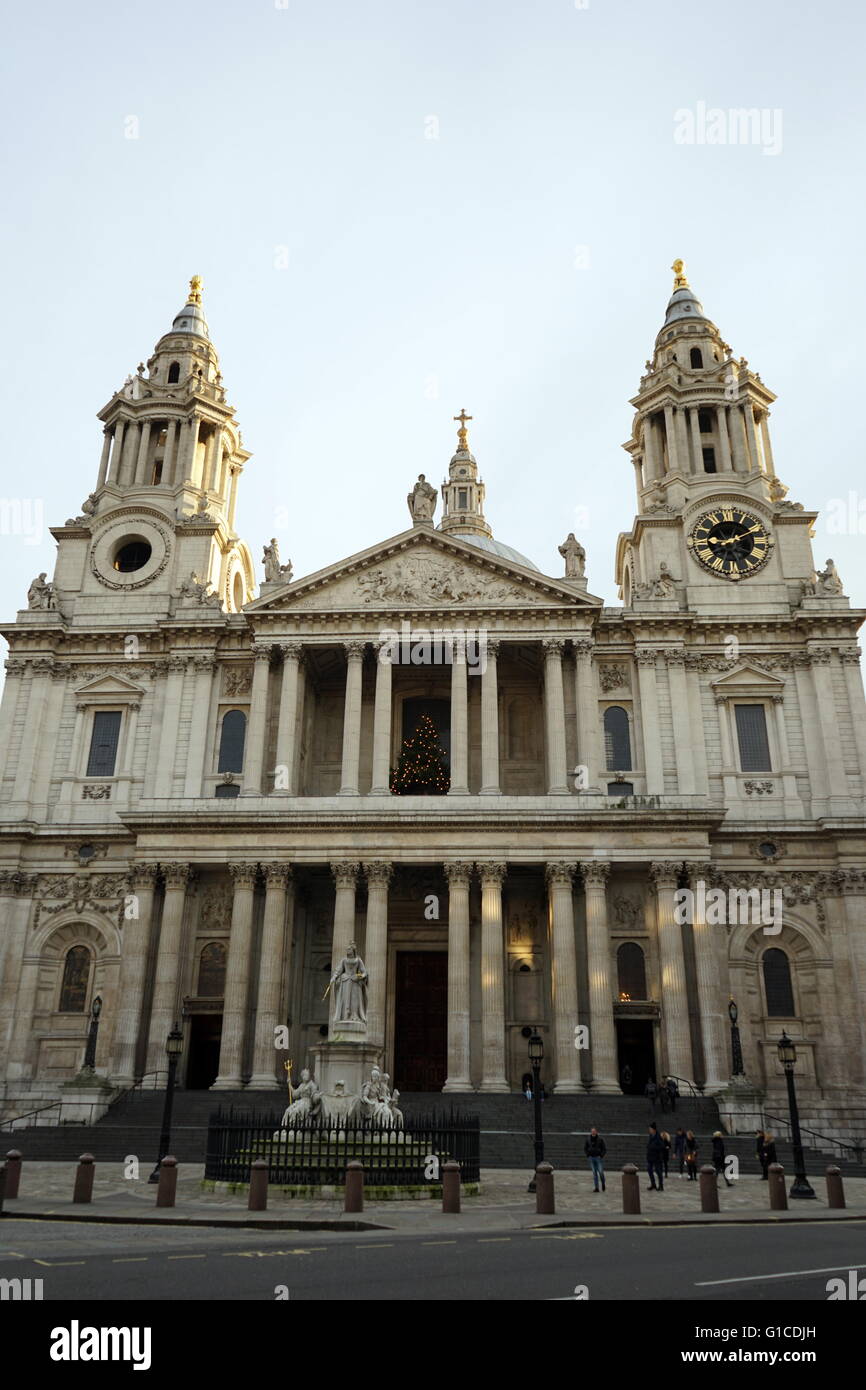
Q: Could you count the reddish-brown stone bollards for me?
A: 11